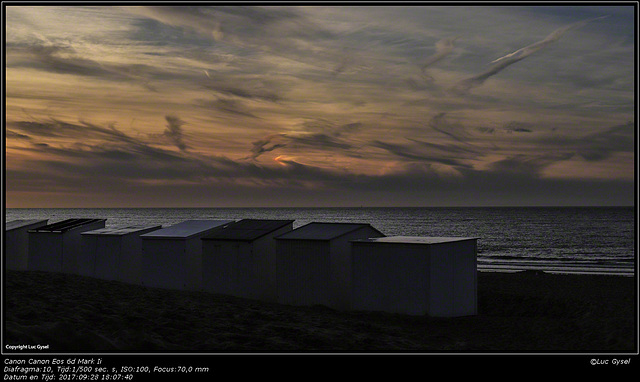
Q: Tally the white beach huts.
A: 7